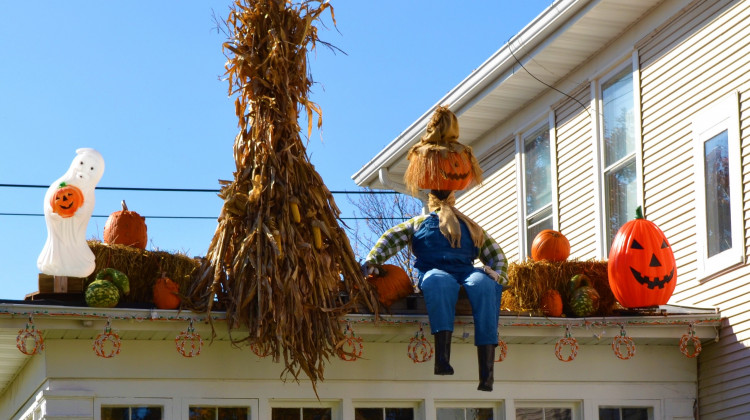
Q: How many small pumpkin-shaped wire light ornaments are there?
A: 10